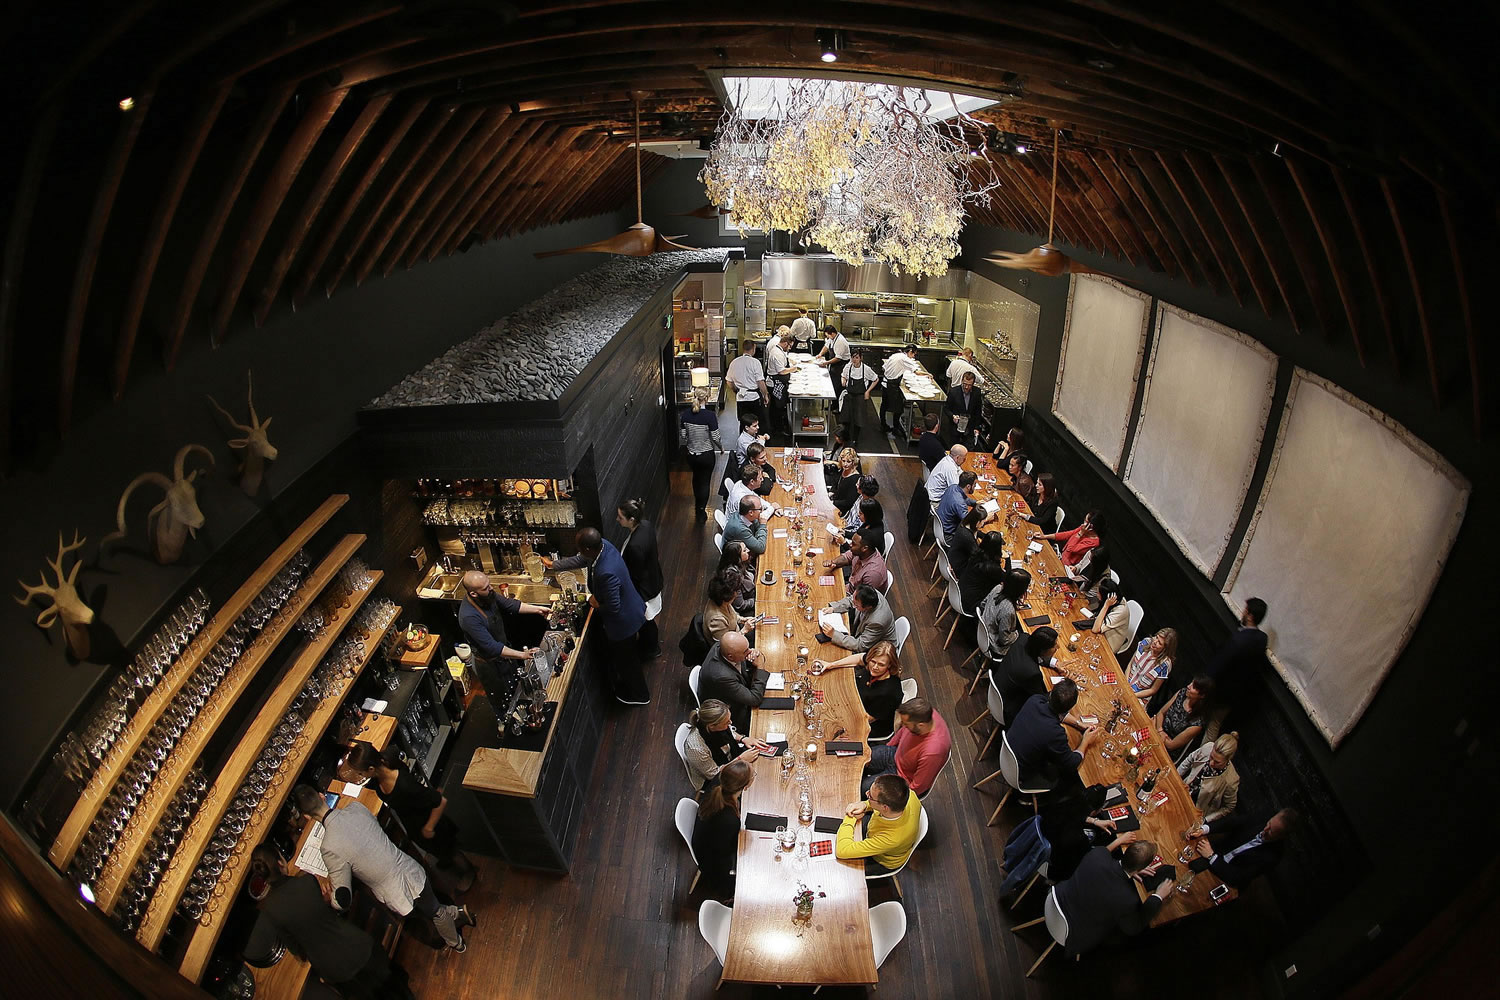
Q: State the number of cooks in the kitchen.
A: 8